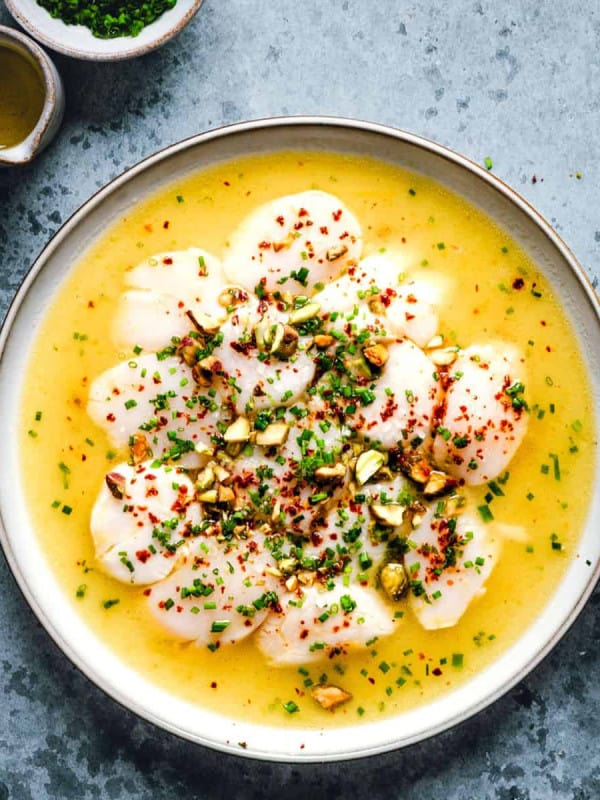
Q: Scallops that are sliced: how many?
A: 13